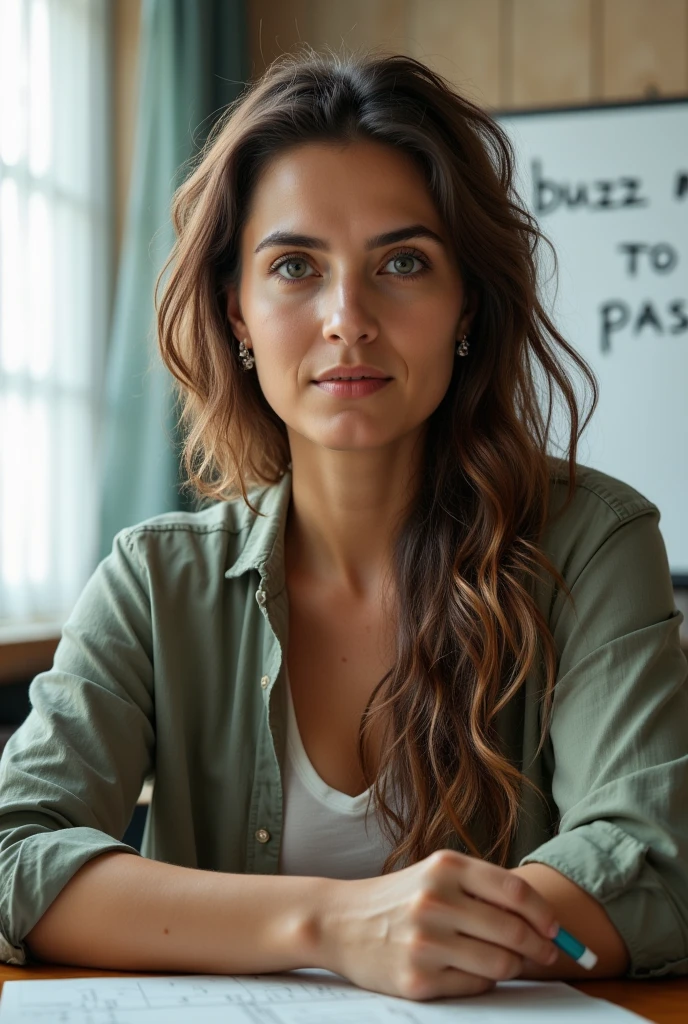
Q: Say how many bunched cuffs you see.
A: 2